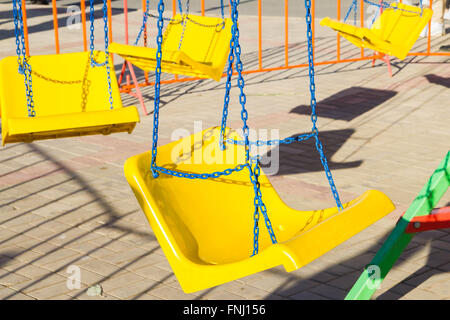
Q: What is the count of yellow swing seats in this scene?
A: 4